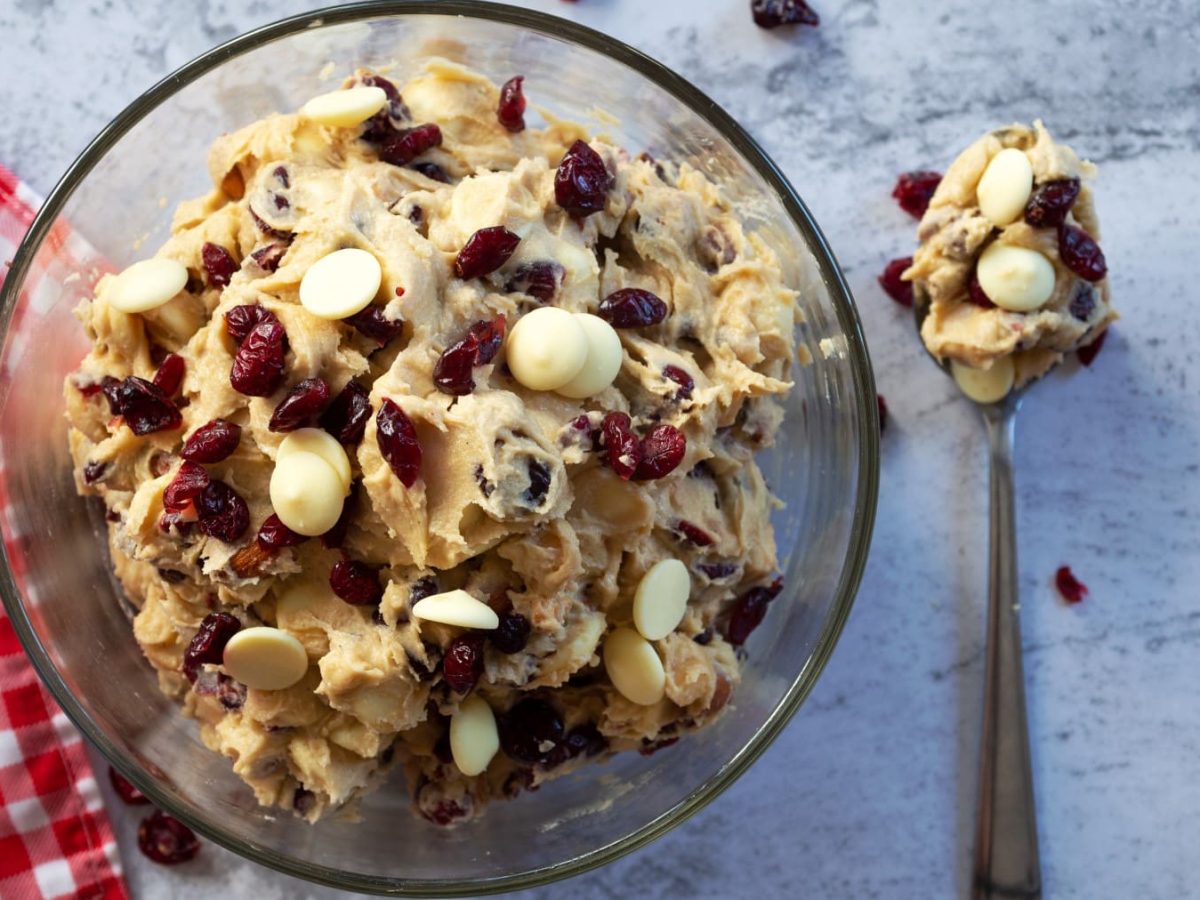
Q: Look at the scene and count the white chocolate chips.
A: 15